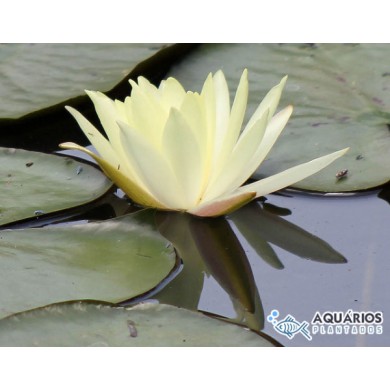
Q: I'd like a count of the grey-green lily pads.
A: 5